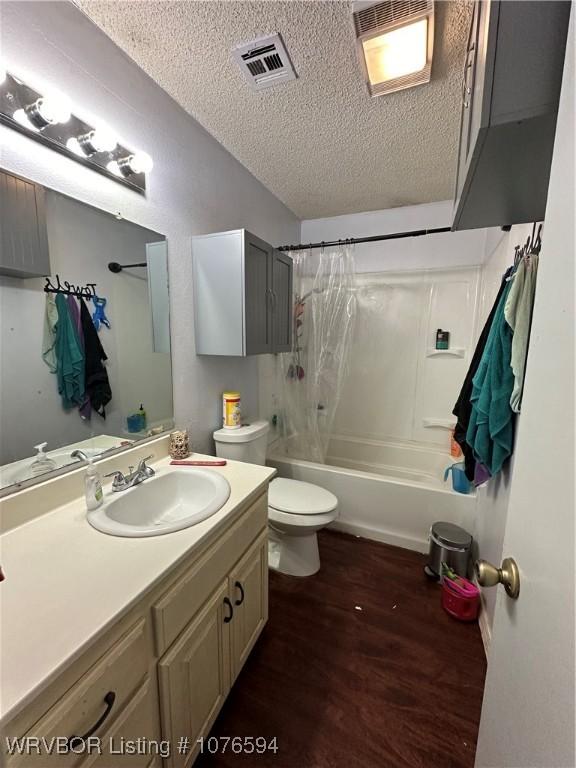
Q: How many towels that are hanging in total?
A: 4